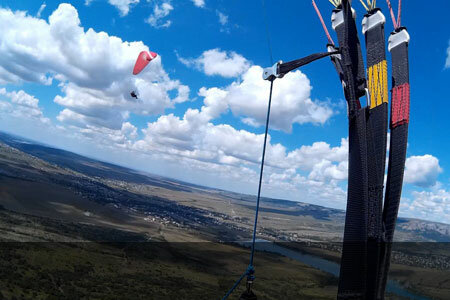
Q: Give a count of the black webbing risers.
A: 3